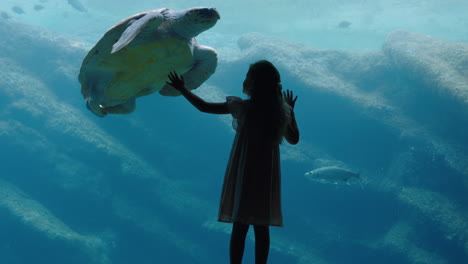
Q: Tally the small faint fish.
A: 5